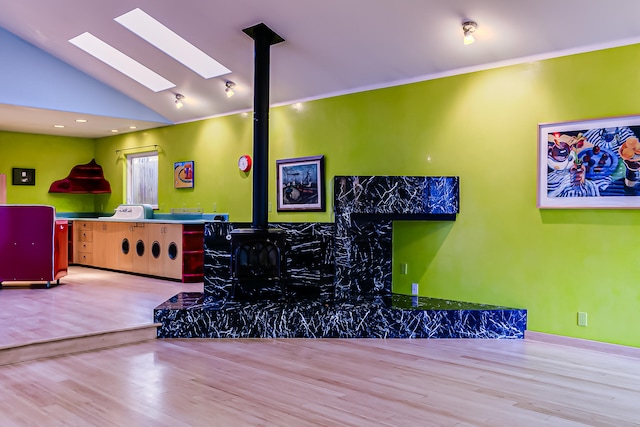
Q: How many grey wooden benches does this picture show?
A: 0